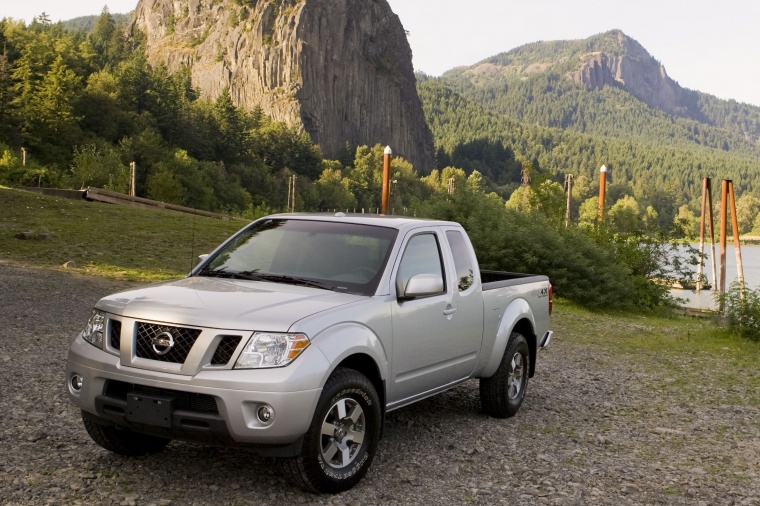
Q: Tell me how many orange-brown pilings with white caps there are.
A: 2